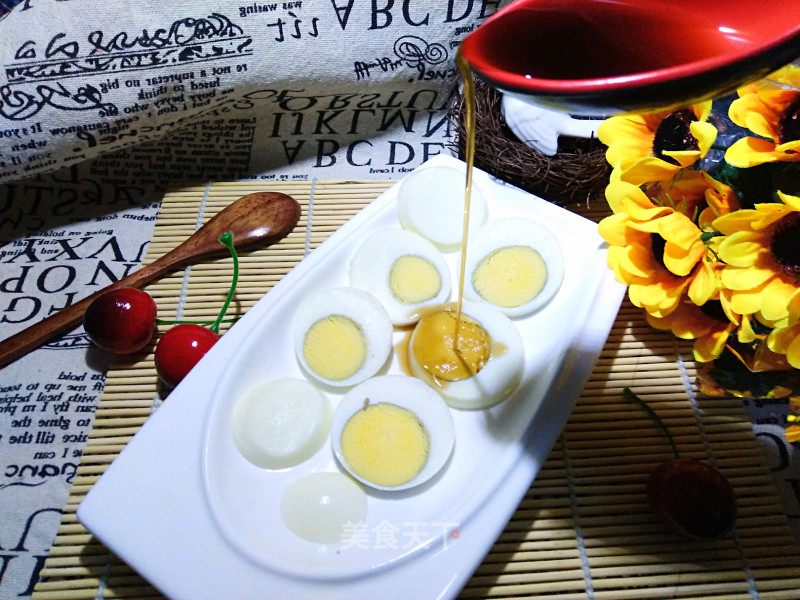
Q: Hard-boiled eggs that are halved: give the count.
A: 5